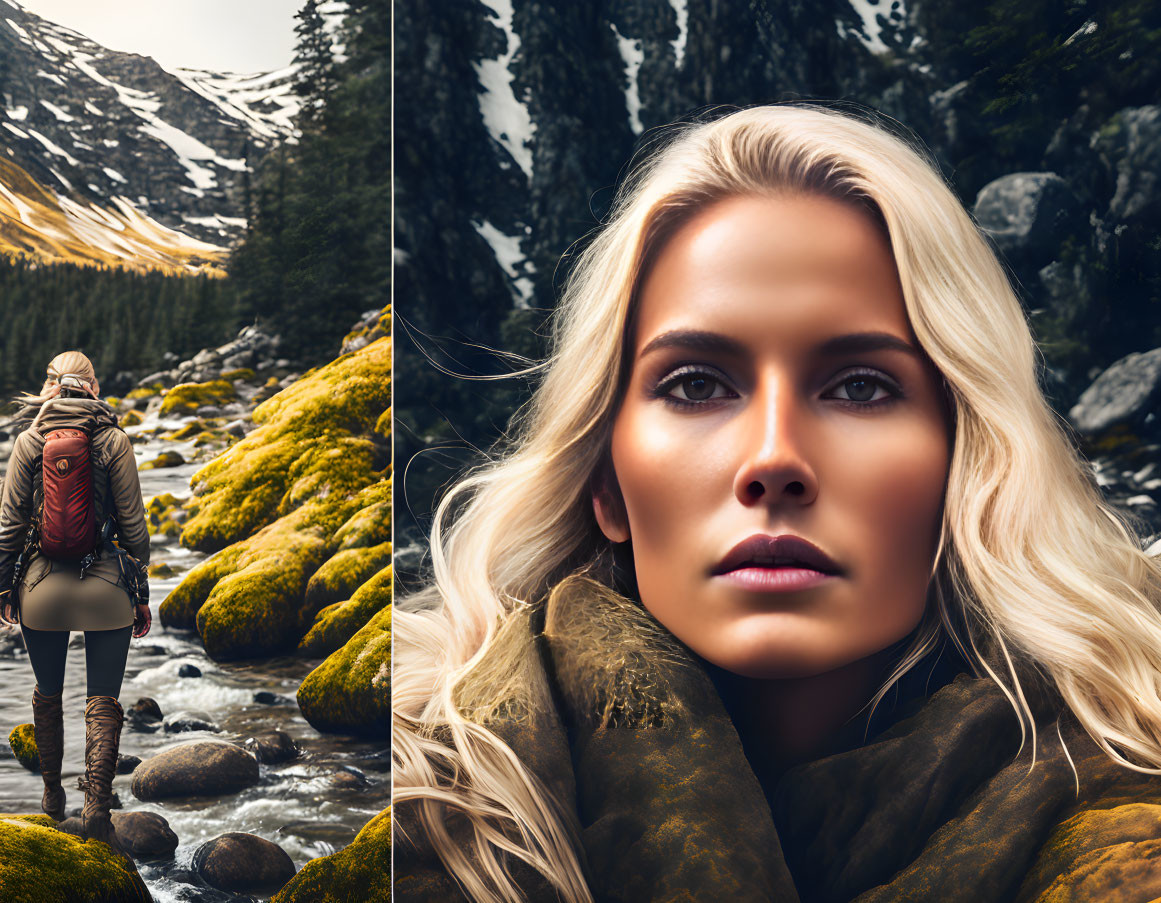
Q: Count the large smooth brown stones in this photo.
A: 3